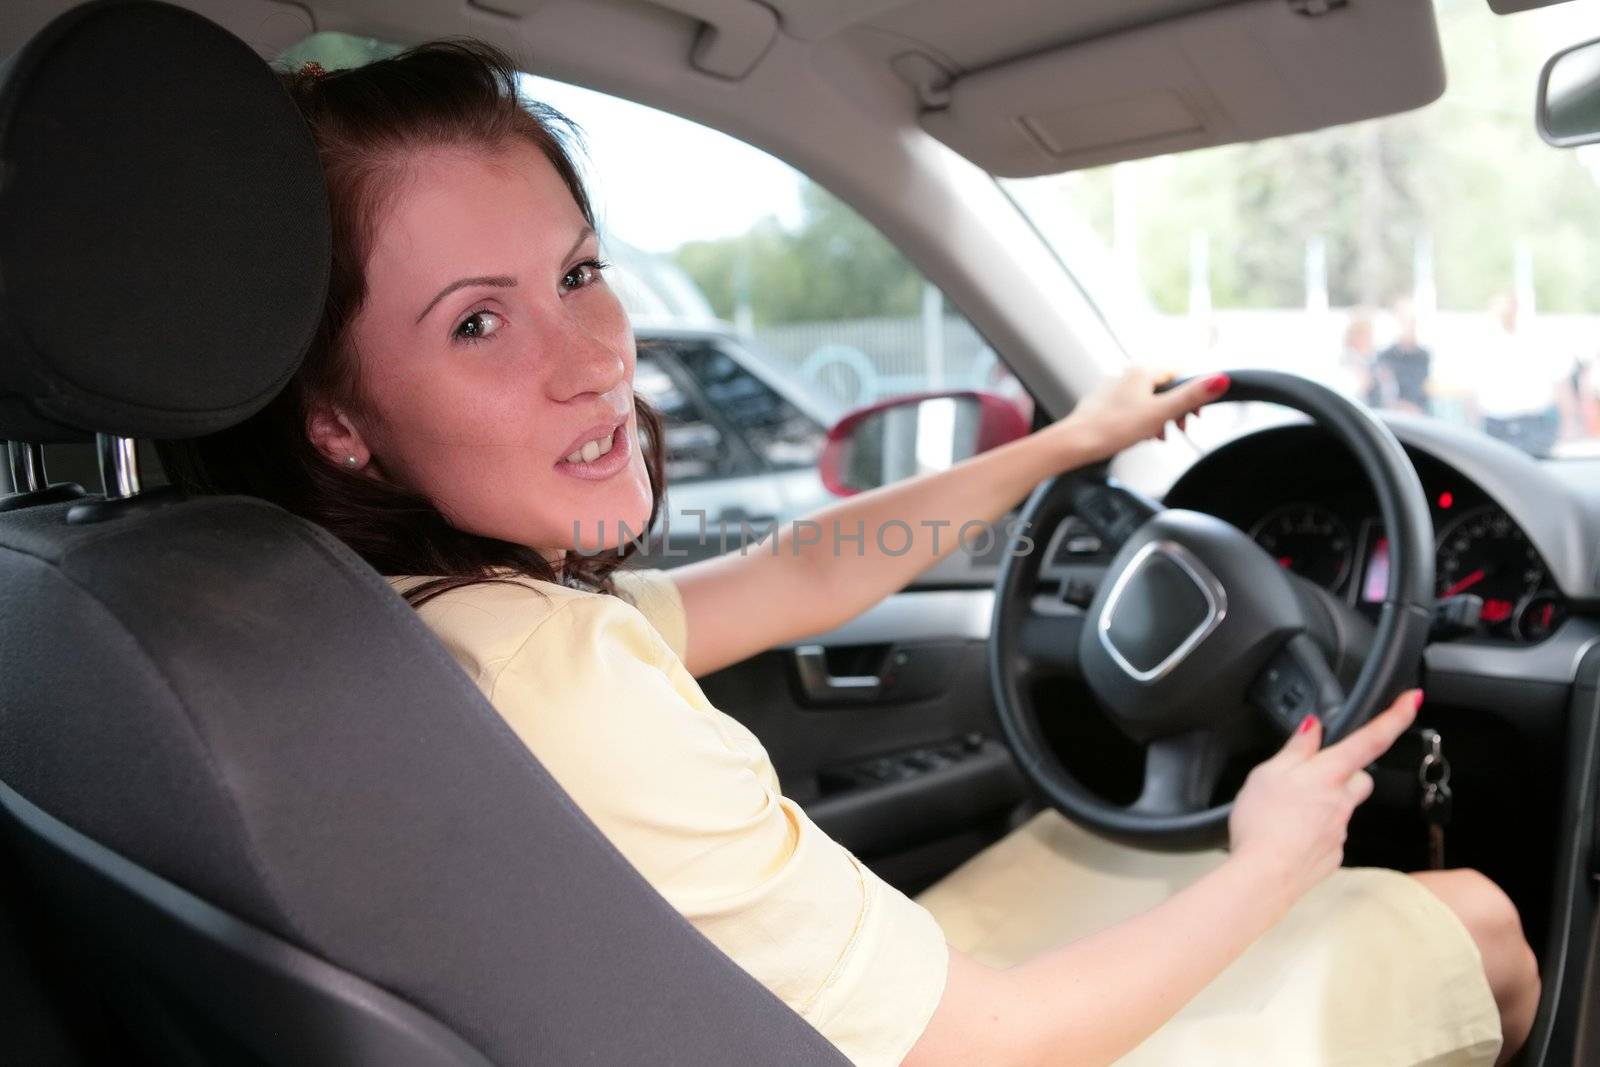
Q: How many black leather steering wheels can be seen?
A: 1